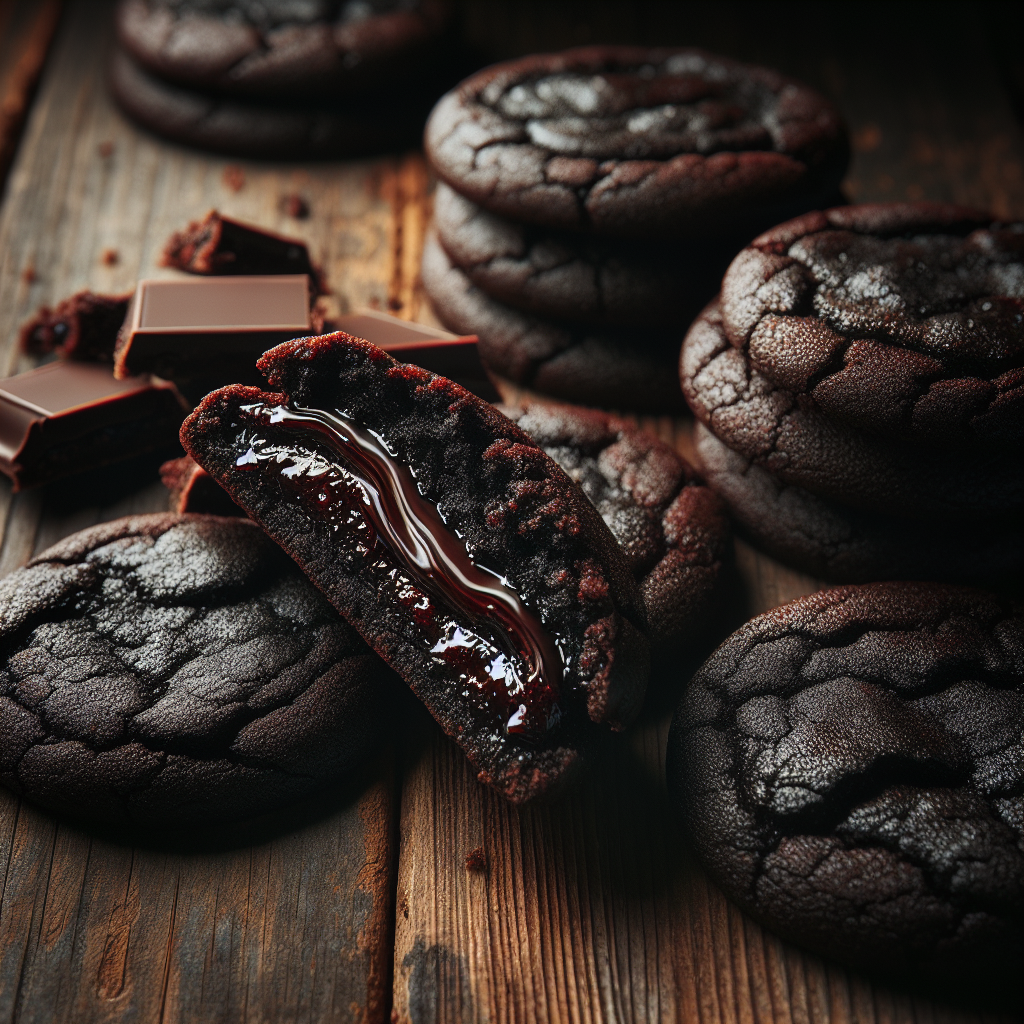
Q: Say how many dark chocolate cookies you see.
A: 12